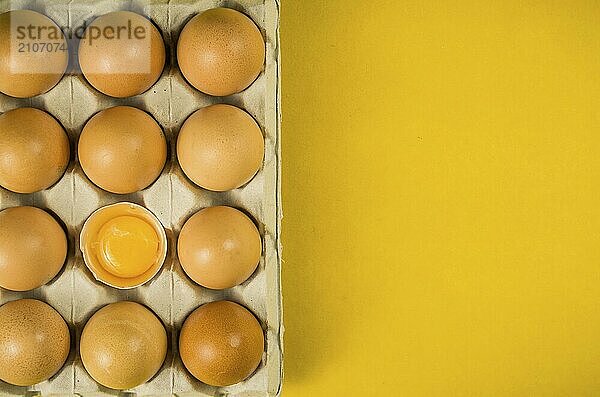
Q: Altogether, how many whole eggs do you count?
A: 11